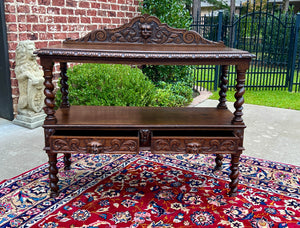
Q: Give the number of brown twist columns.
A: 8